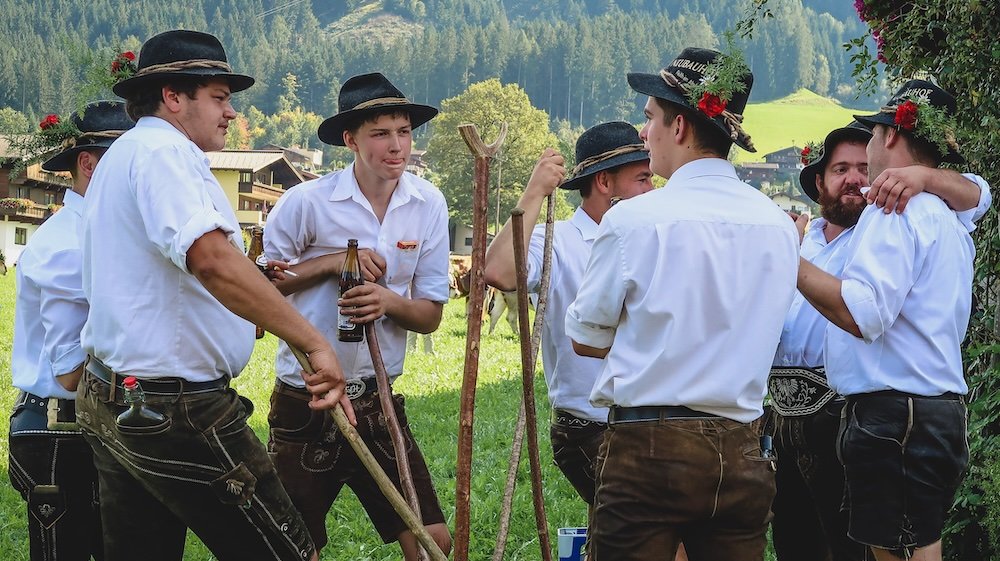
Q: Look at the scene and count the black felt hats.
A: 7